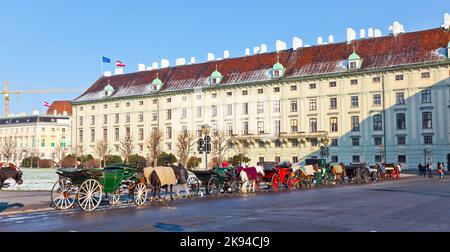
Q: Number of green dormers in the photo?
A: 5